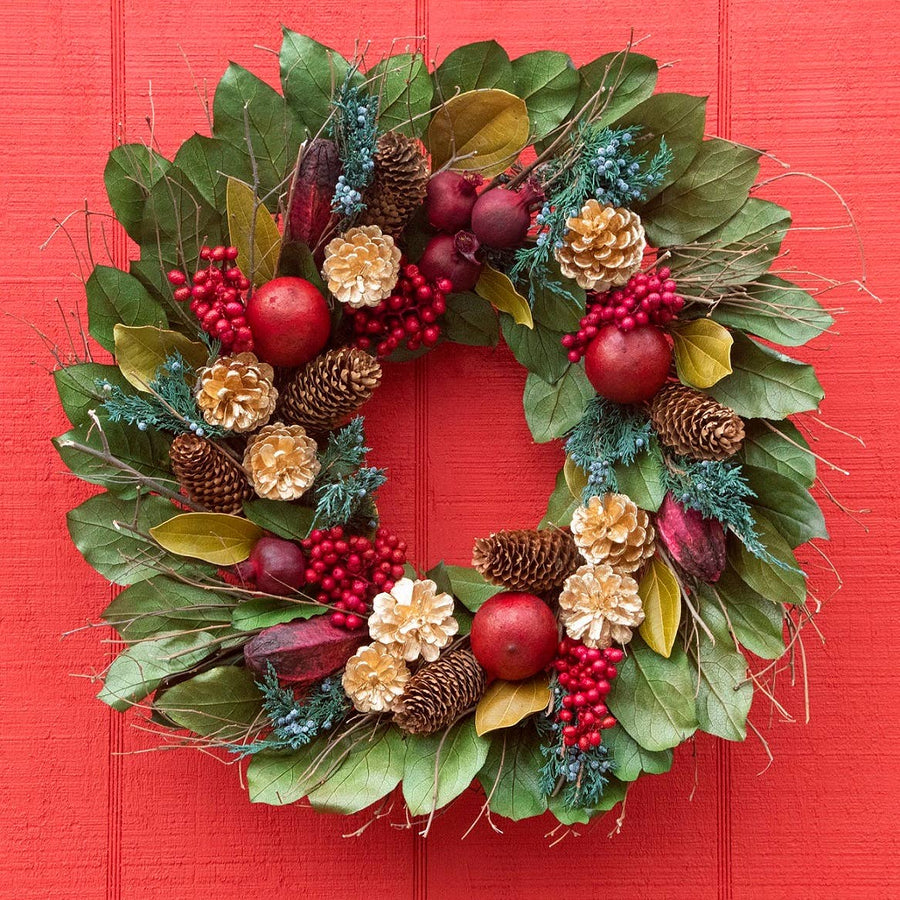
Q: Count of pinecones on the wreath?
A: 14